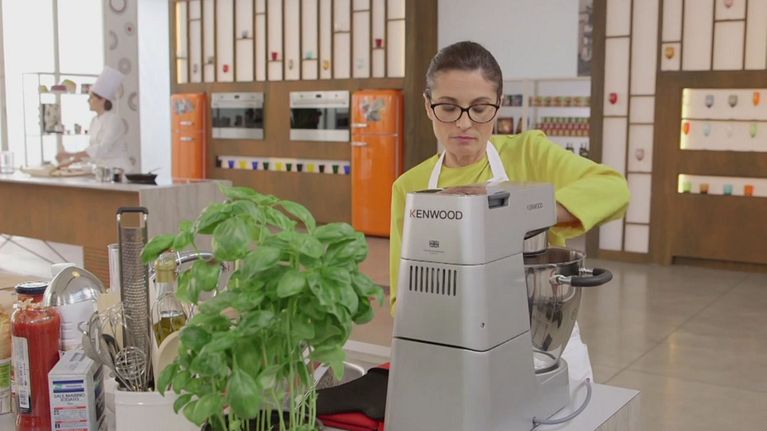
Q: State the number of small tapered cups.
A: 12